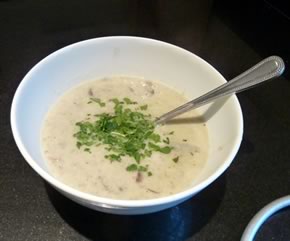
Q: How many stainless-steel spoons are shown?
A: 1